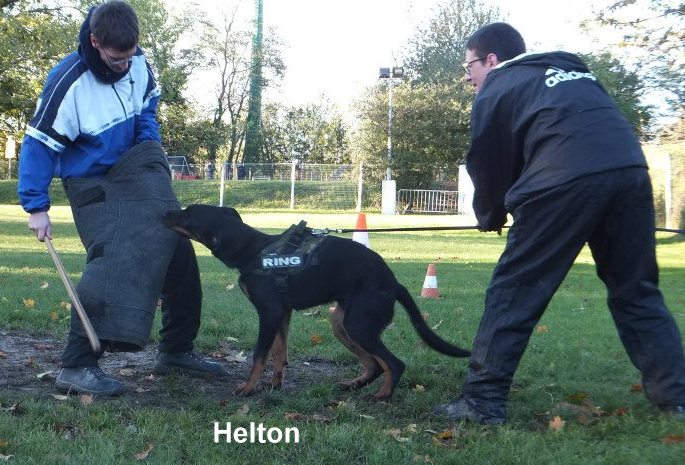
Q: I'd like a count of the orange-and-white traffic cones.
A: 2